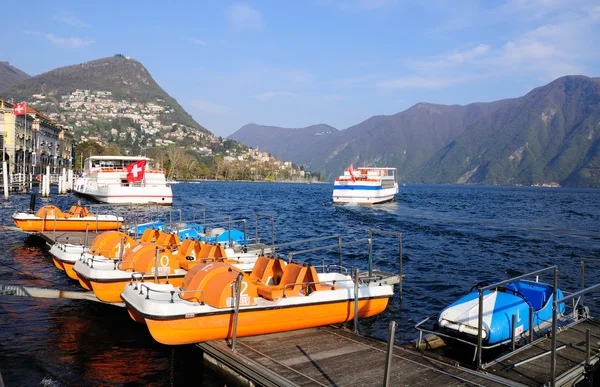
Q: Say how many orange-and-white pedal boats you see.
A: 4